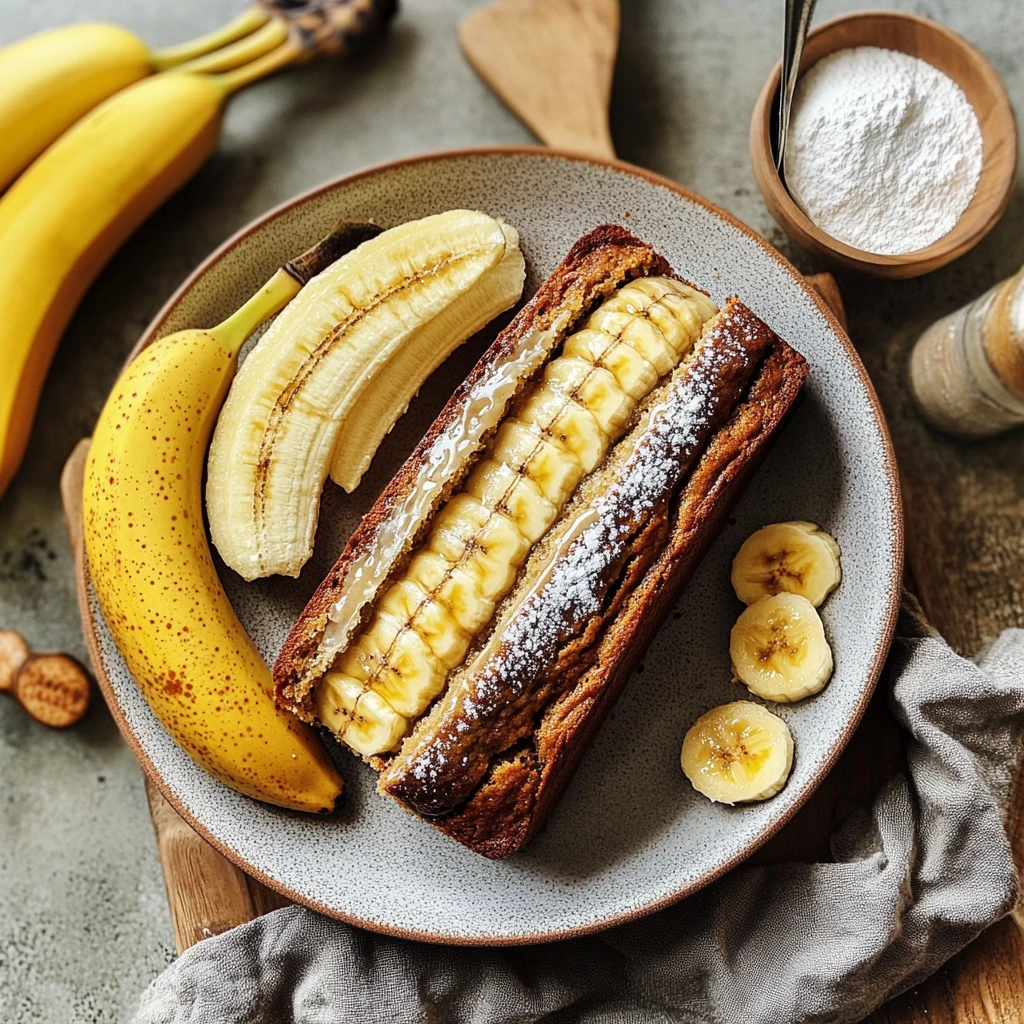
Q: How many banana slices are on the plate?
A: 3